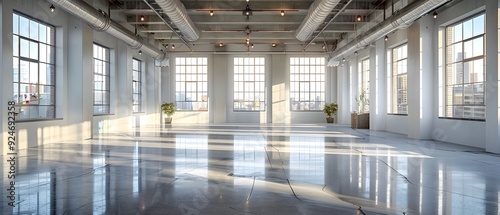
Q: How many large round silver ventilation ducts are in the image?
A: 4